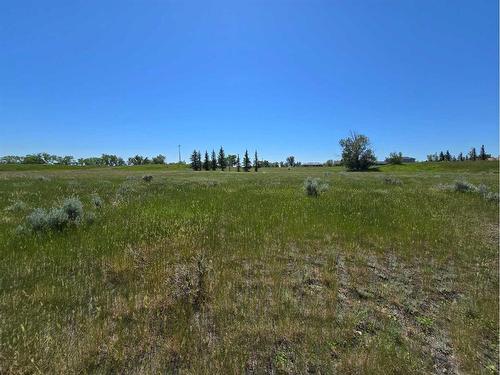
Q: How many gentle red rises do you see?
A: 0